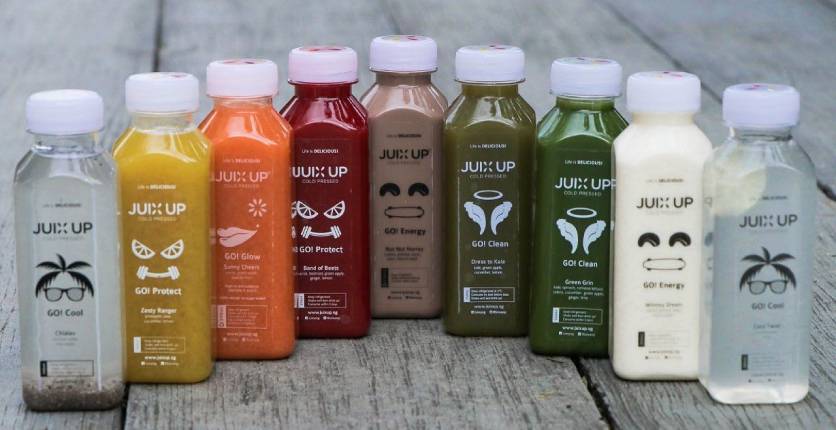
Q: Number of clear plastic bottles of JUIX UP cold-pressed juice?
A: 9